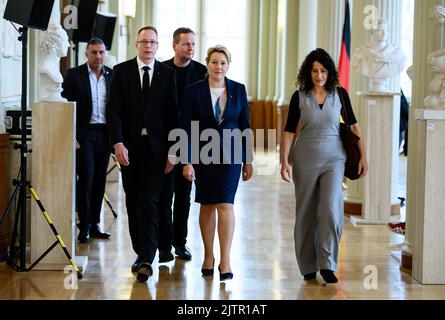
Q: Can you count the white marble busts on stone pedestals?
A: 3